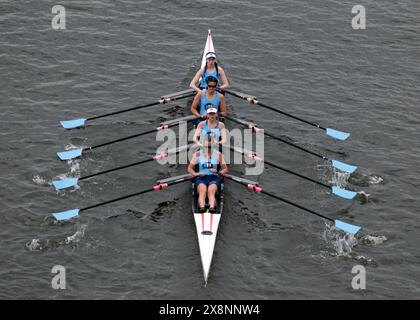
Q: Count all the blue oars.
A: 8